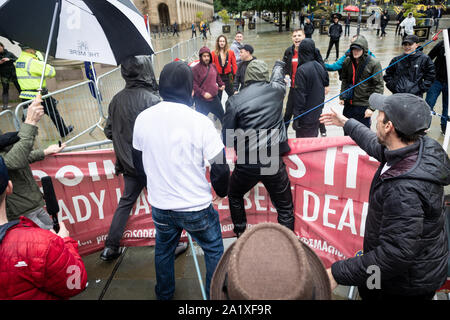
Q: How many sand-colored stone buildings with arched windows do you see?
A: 1